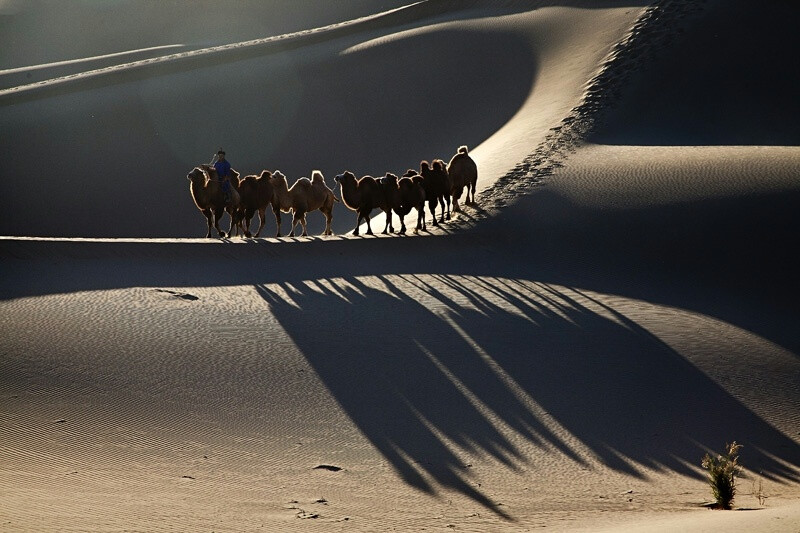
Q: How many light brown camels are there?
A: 1